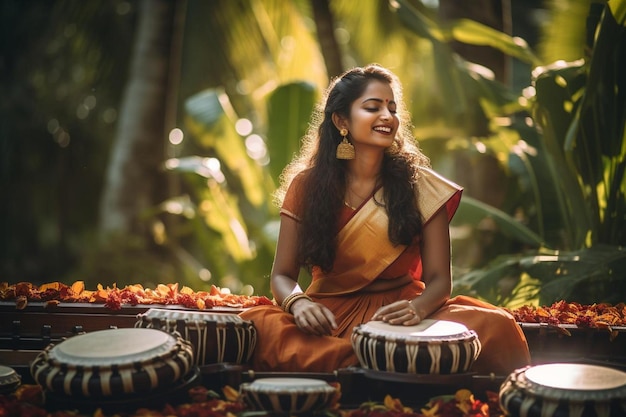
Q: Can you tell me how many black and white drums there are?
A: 6